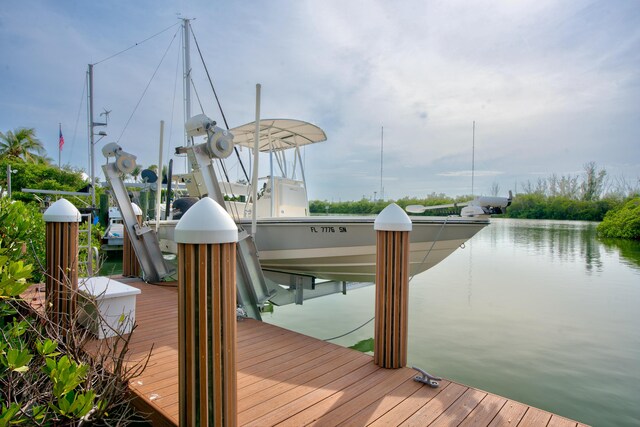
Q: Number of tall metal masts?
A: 2